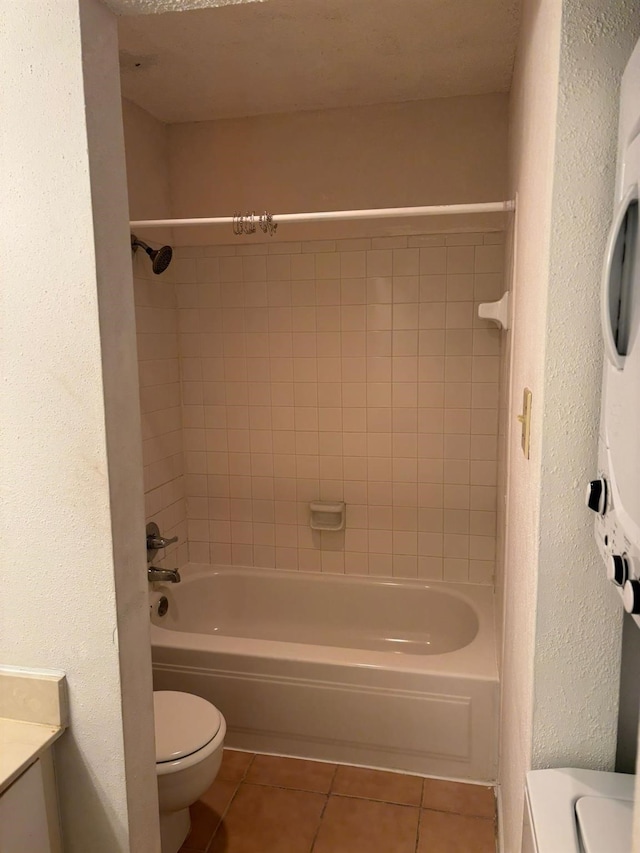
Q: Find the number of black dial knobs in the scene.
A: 3